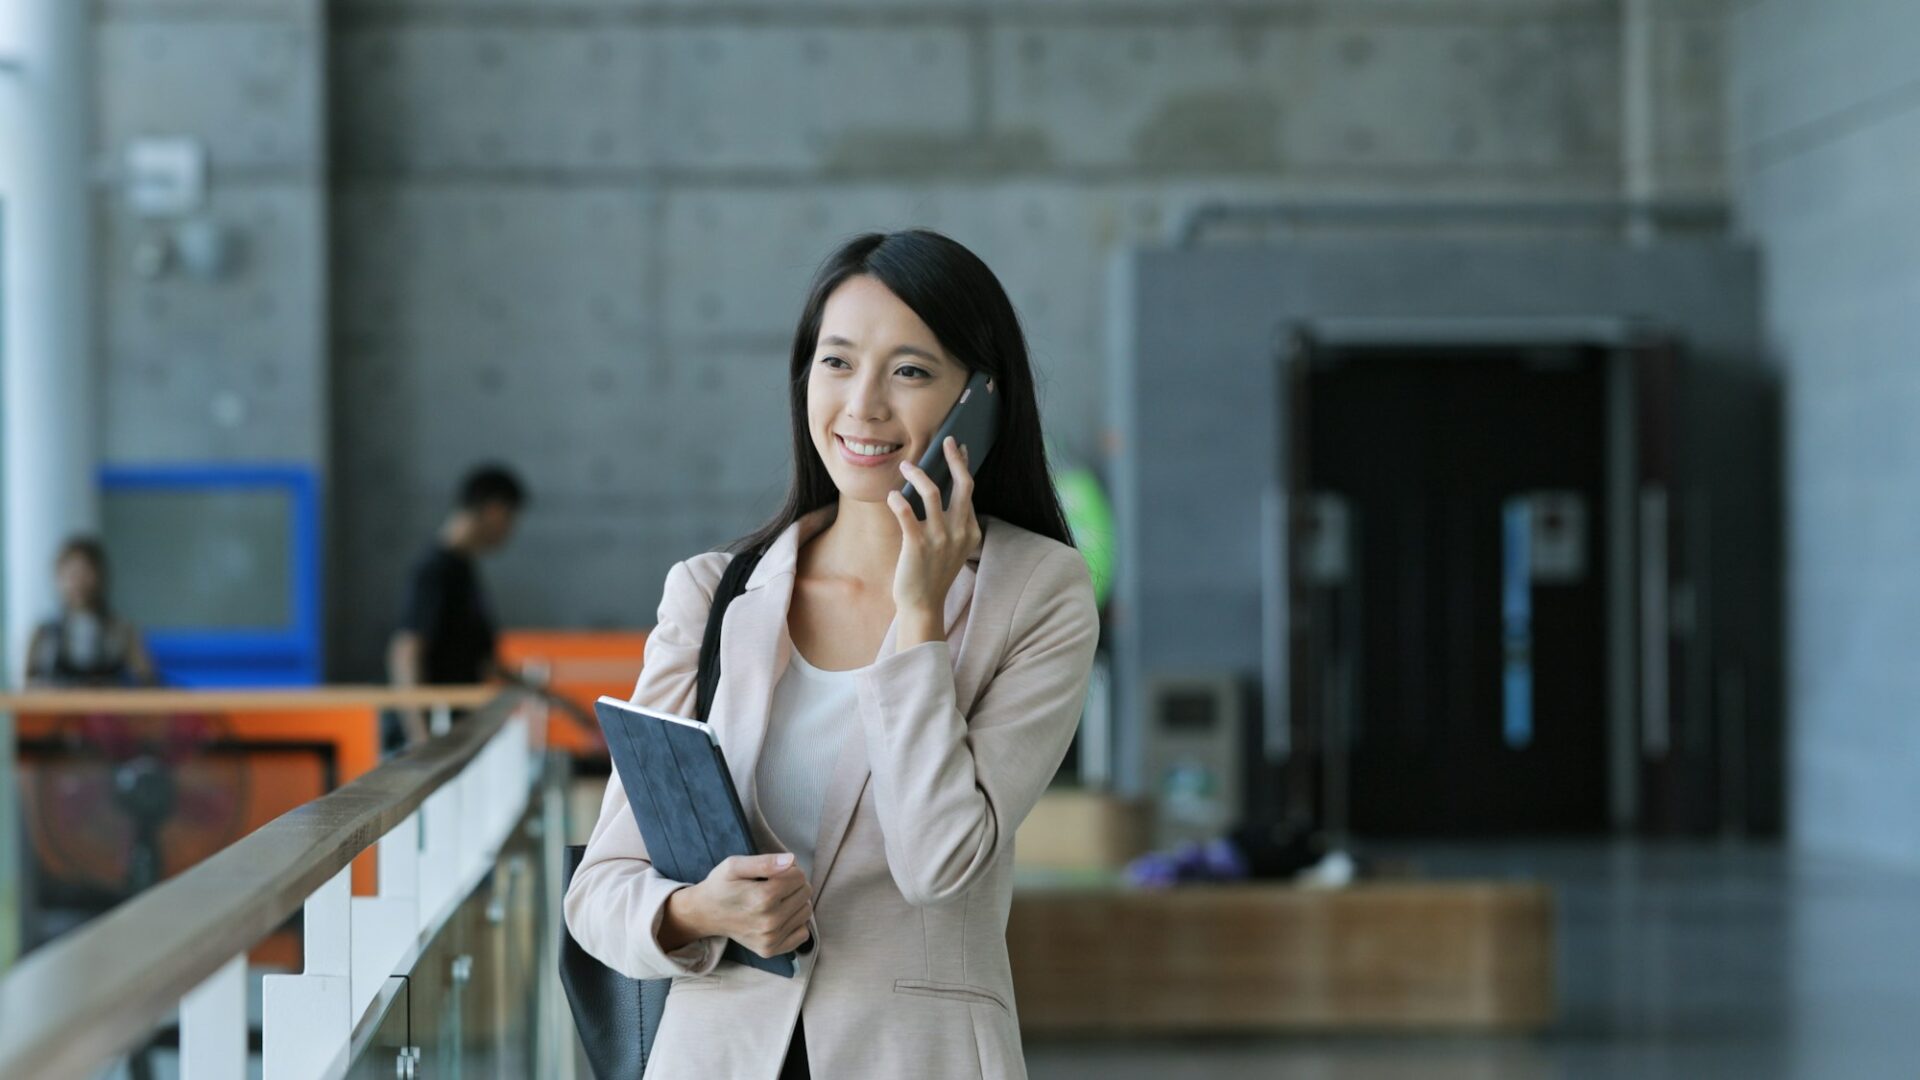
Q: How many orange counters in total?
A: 2